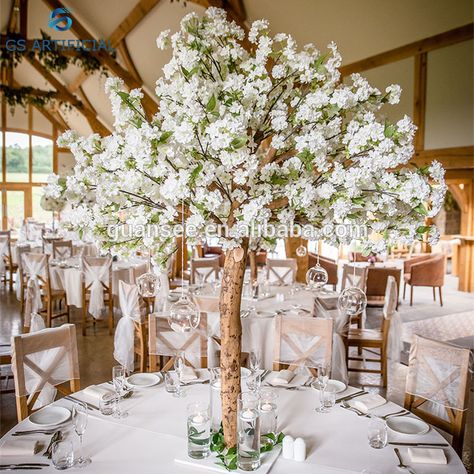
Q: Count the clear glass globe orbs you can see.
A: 5